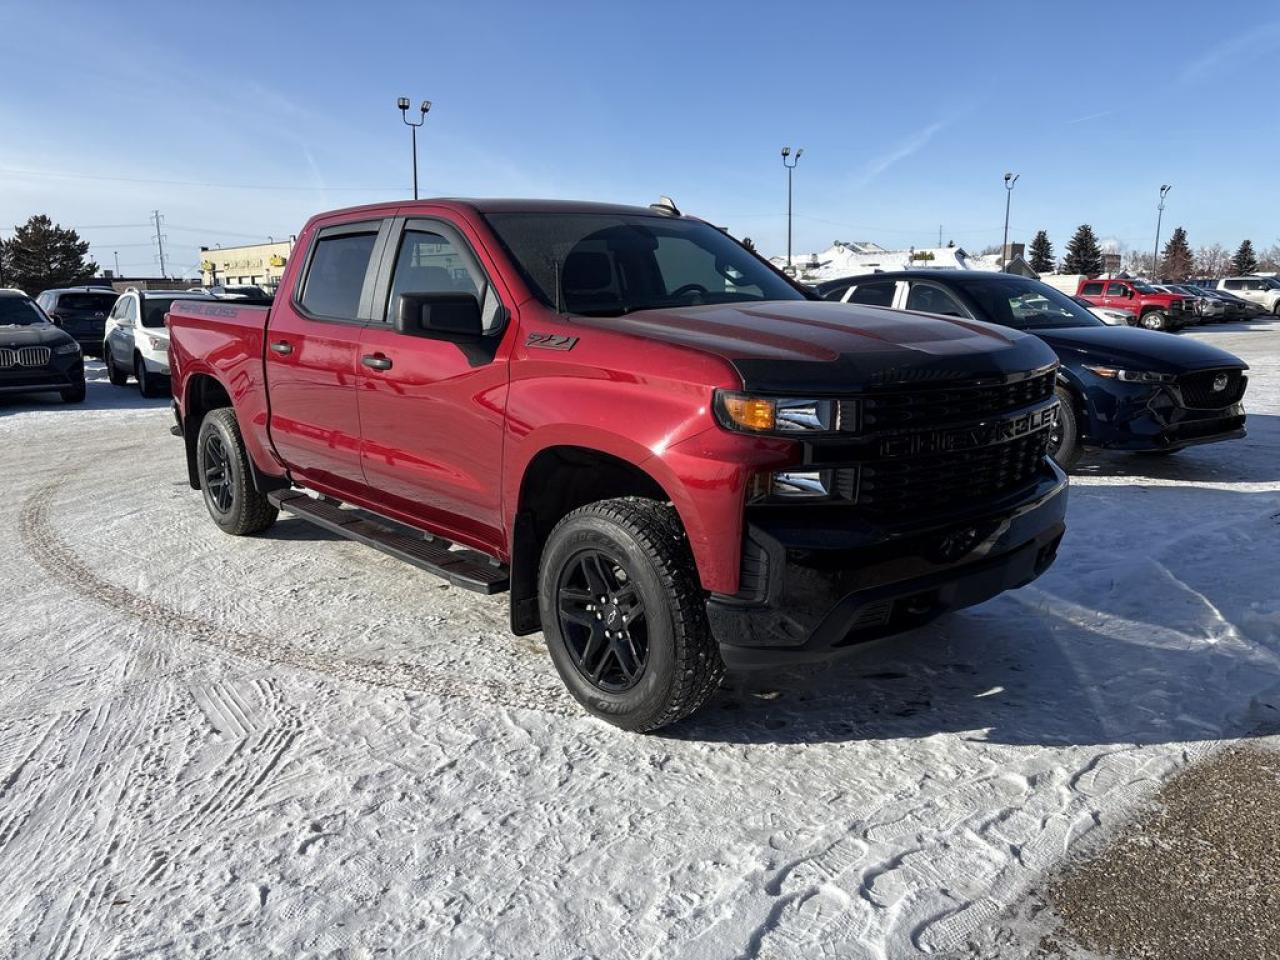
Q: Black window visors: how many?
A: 2